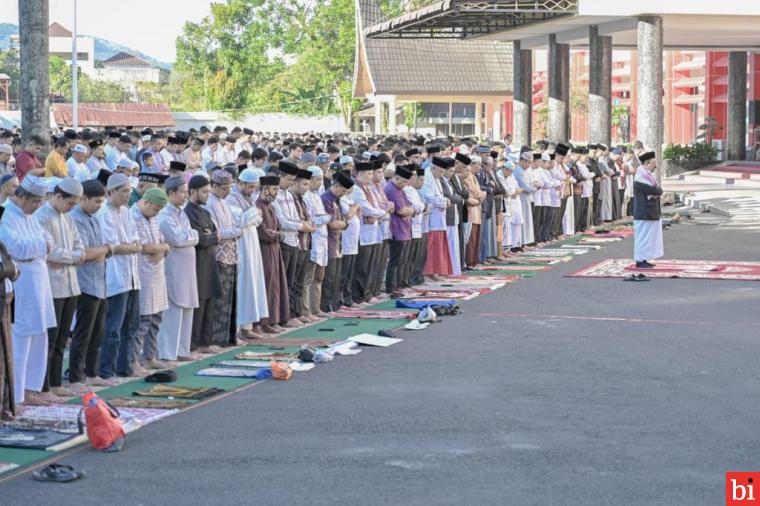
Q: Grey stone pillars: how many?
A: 5